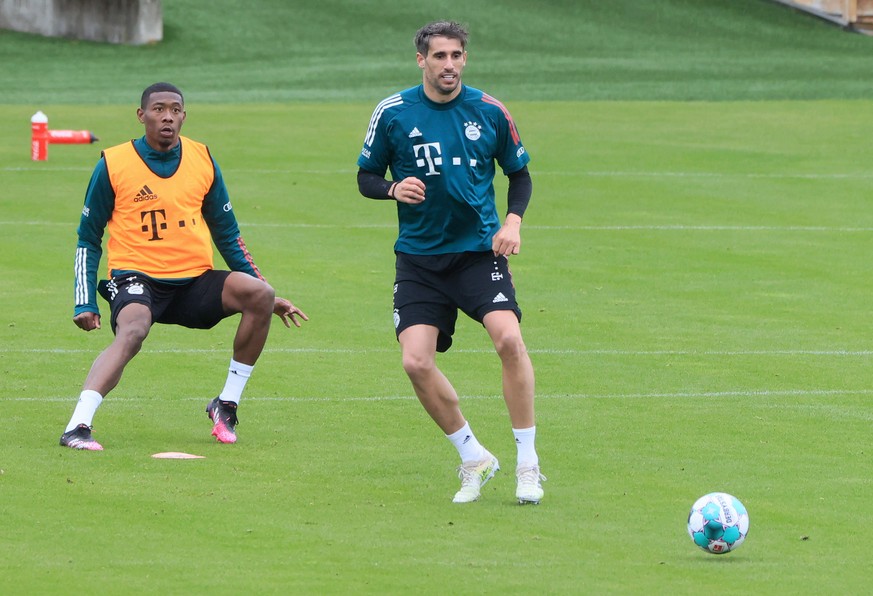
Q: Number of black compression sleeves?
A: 2